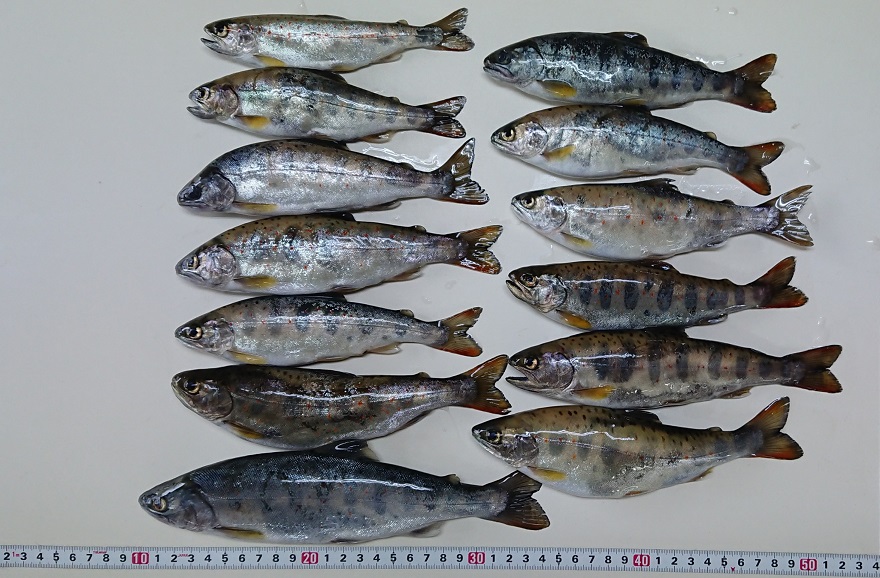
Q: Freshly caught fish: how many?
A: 13